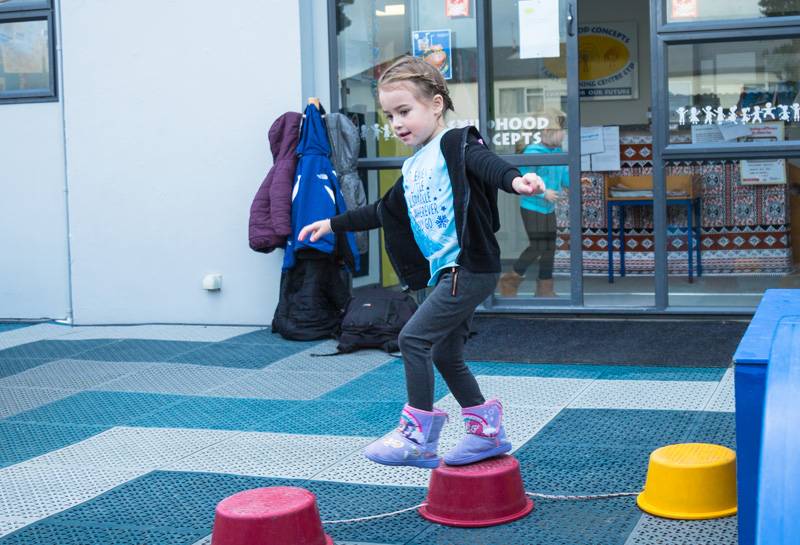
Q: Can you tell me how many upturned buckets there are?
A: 3